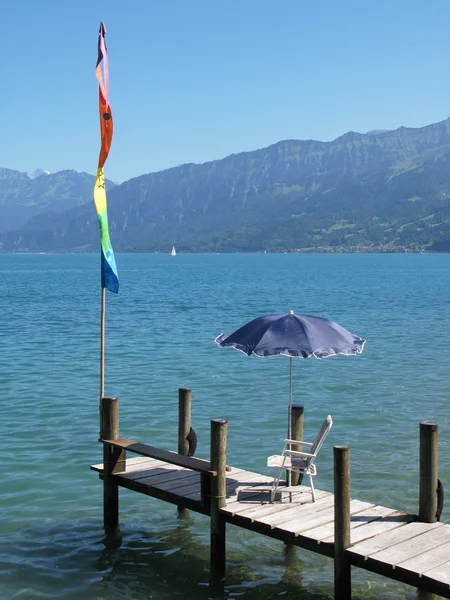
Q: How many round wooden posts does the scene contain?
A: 6